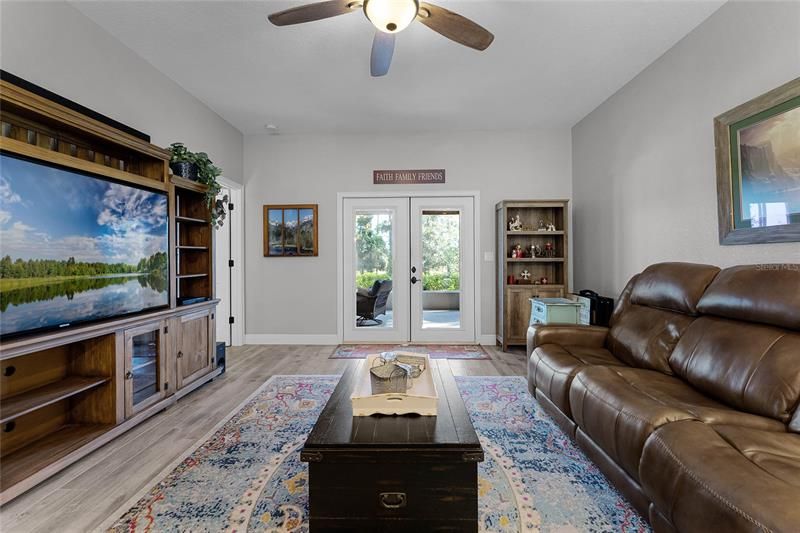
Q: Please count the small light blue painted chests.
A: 1